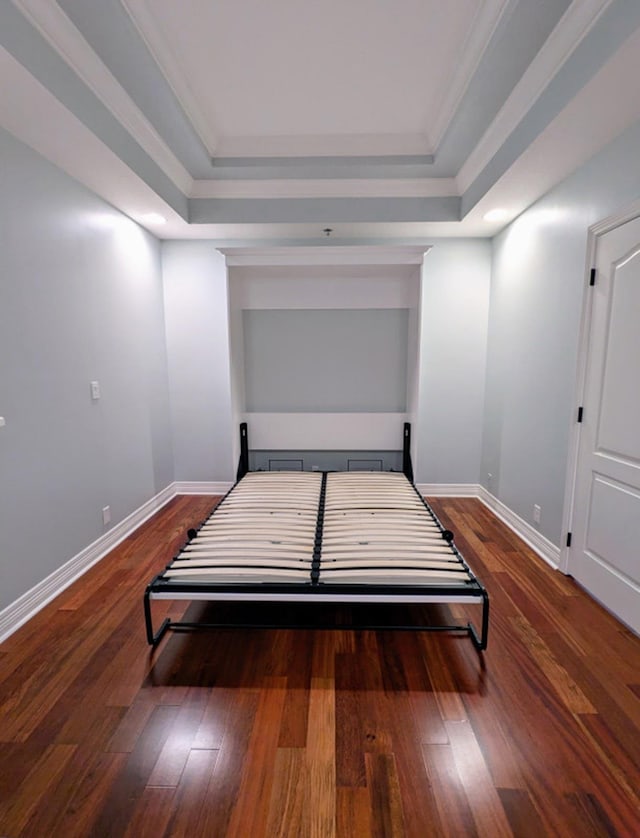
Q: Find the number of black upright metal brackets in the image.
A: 2